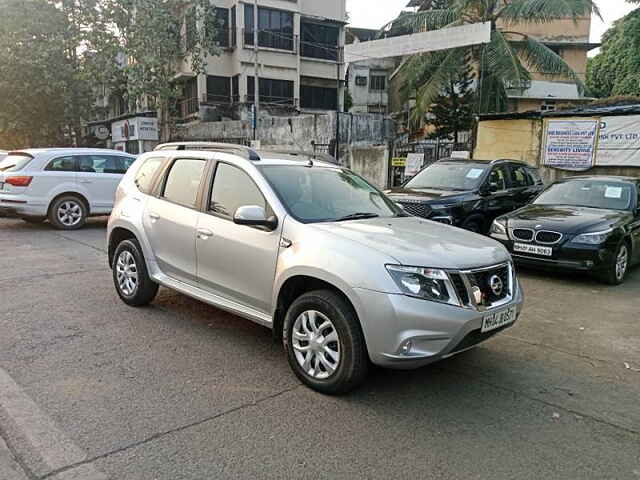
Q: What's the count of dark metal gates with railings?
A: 1